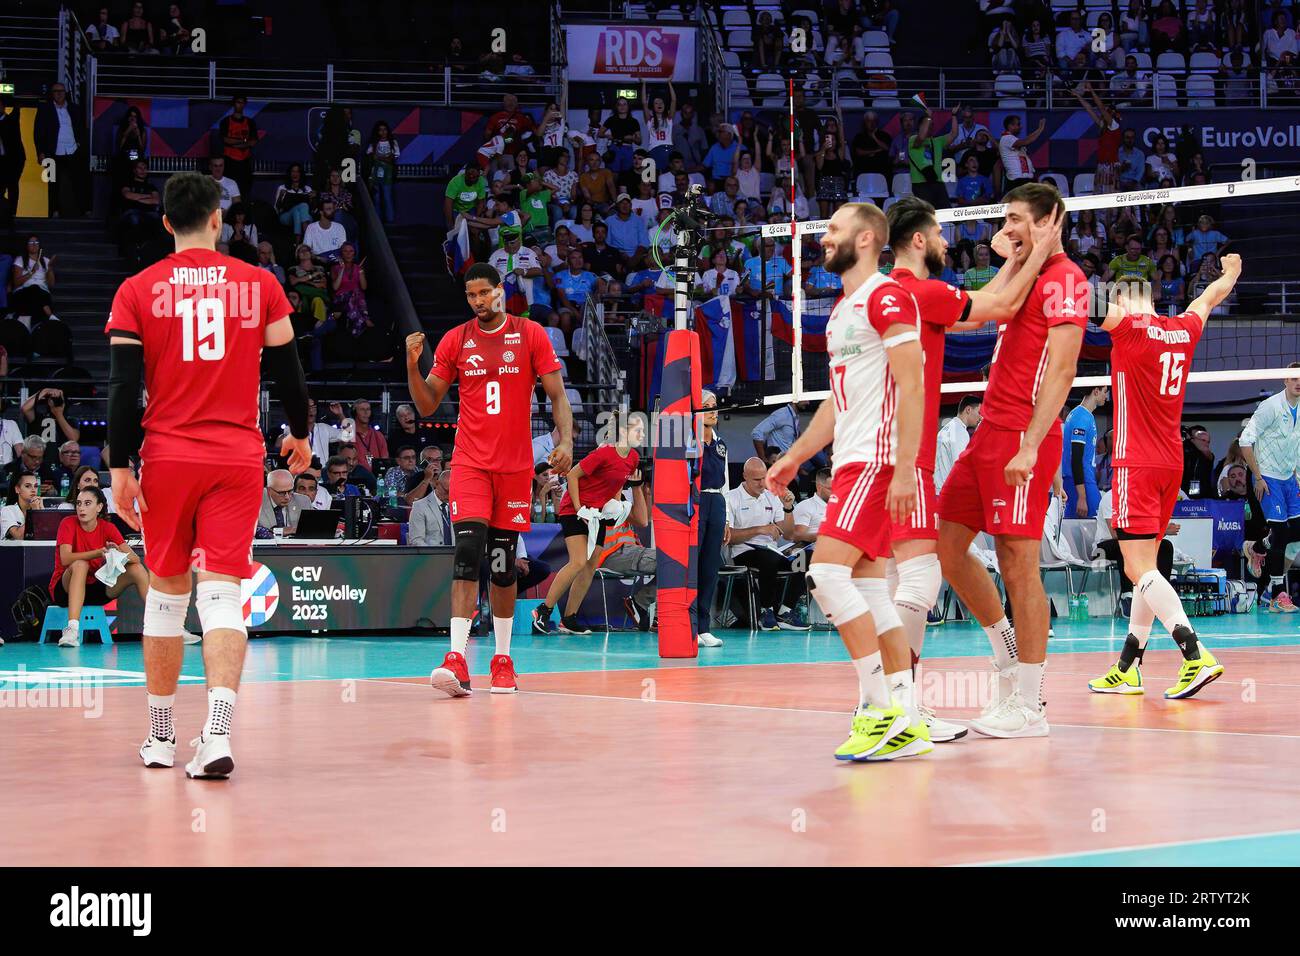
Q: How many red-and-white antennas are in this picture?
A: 1